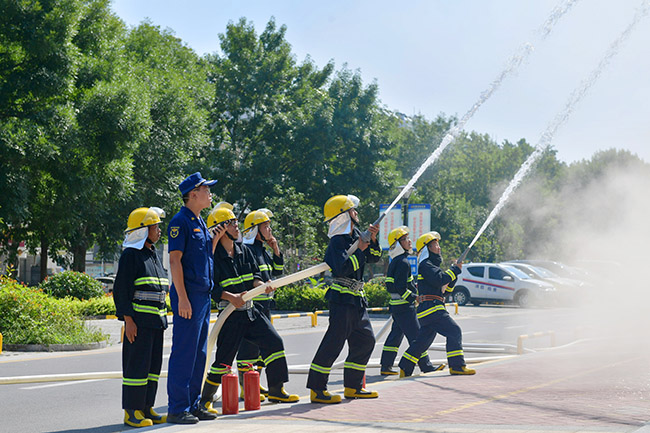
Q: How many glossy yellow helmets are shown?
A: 6